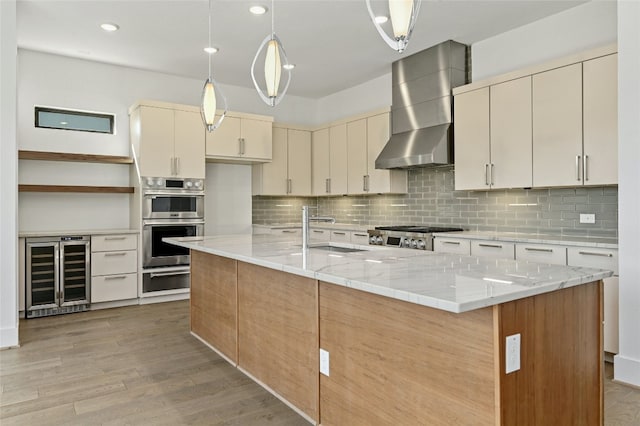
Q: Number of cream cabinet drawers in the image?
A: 11